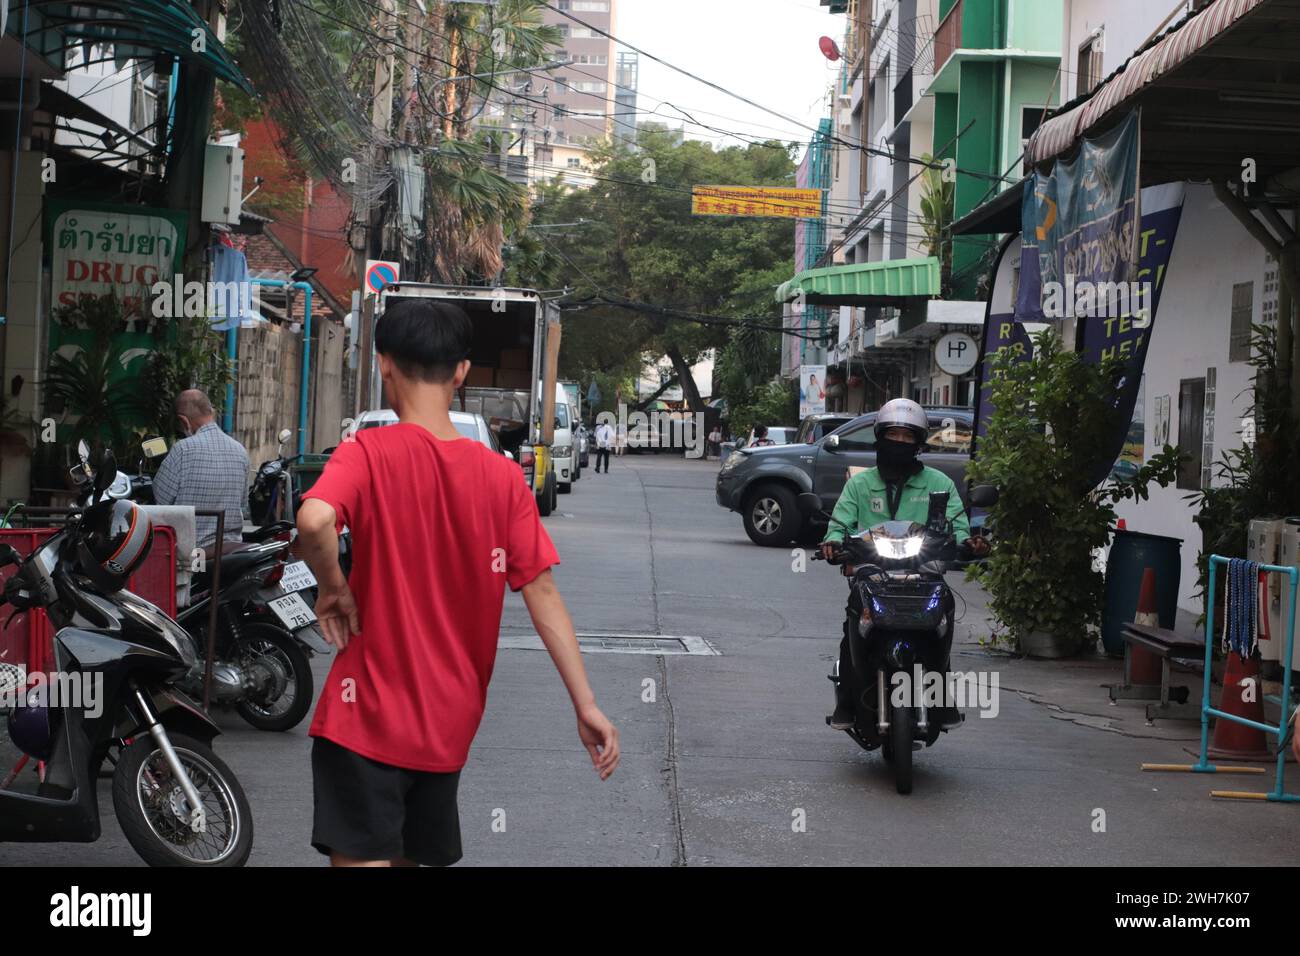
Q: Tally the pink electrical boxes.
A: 0